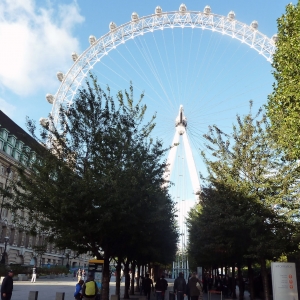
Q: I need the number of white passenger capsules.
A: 13